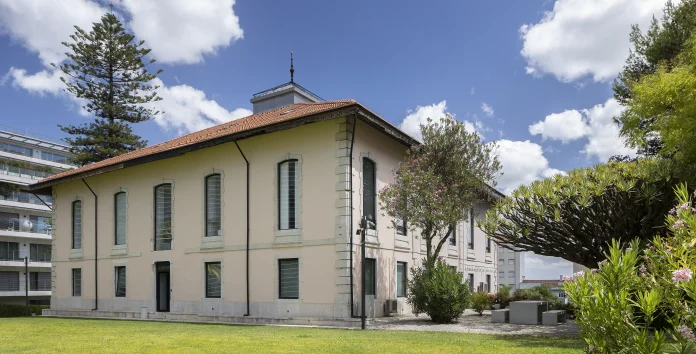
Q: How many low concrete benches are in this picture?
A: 2